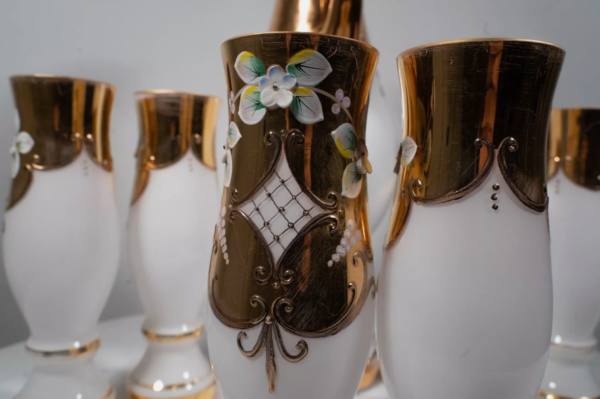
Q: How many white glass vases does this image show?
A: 5